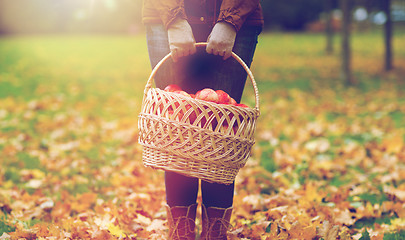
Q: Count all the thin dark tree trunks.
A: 3